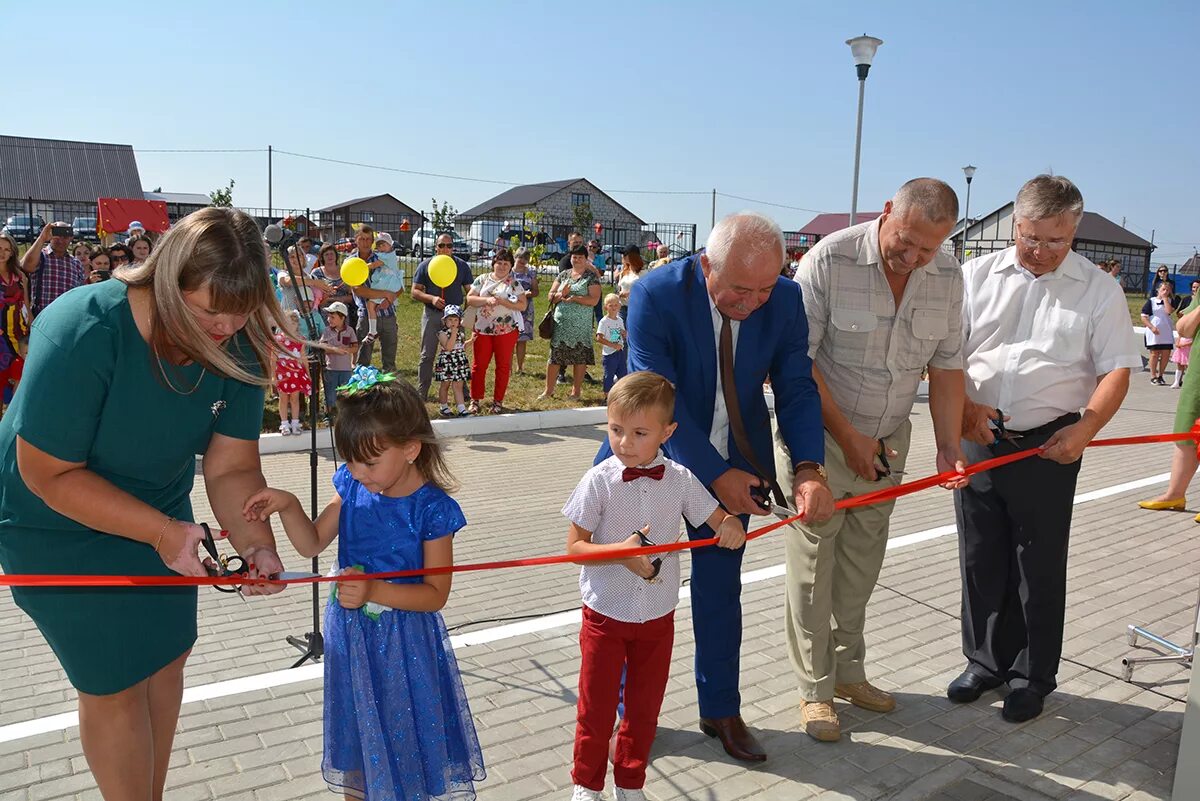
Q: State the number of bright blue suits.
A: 1